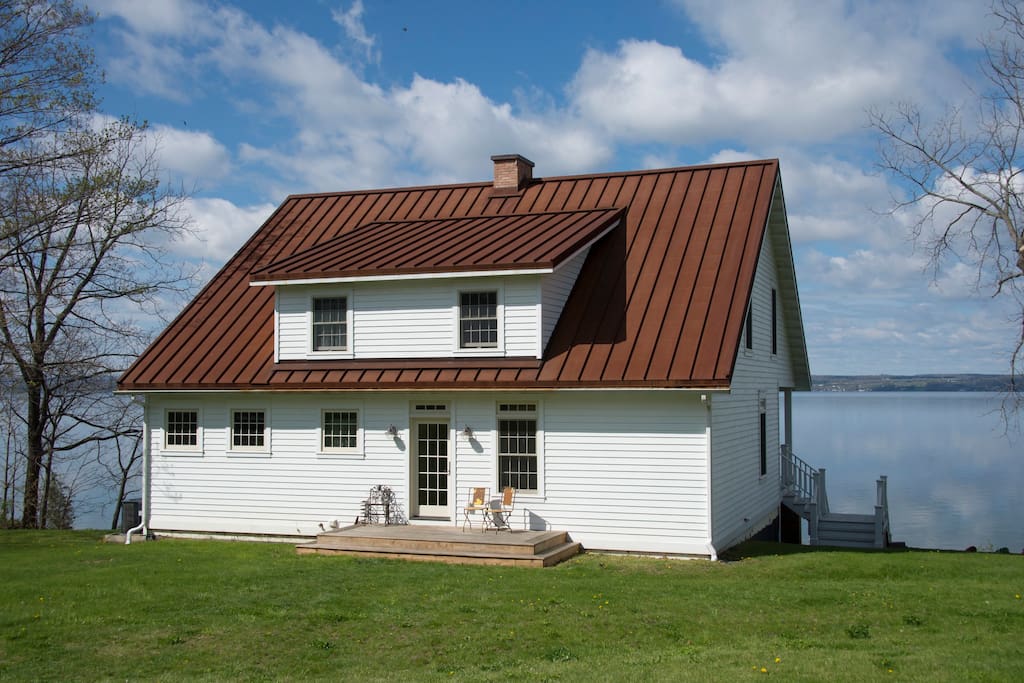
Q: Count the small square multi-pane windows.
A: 3